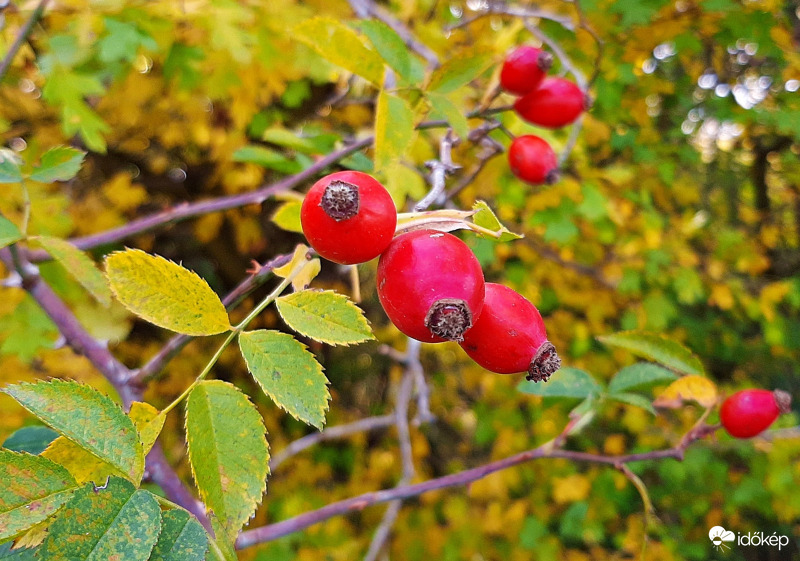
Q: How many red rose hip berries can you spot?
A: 7